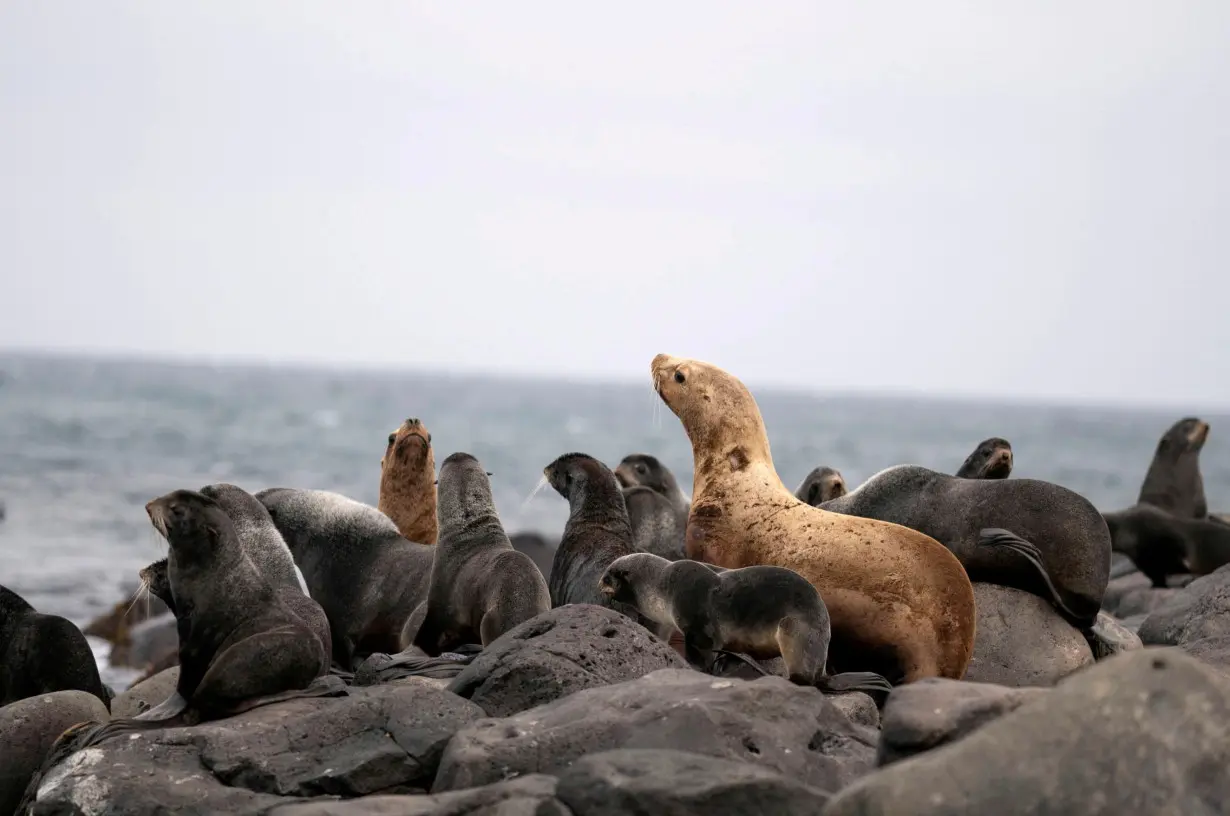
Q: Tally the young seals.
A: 1